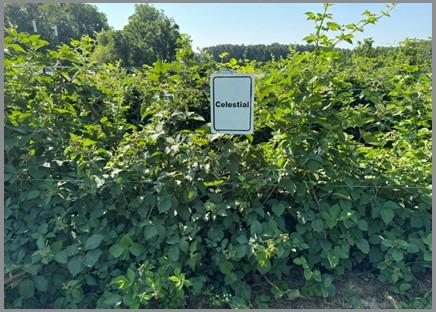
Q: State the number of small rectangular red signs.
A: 0